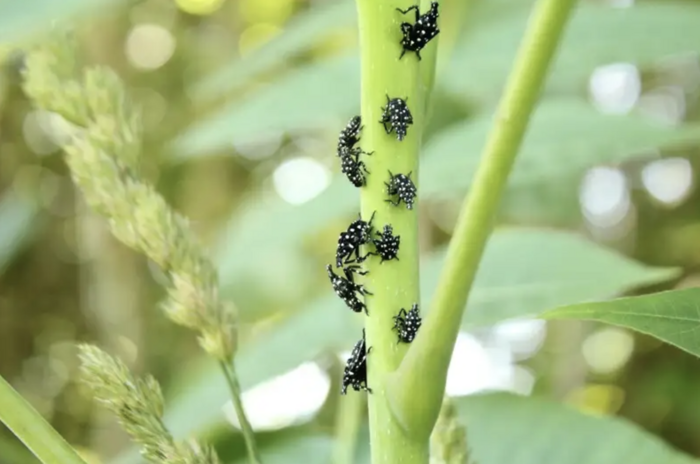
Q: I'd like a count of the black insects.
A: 10